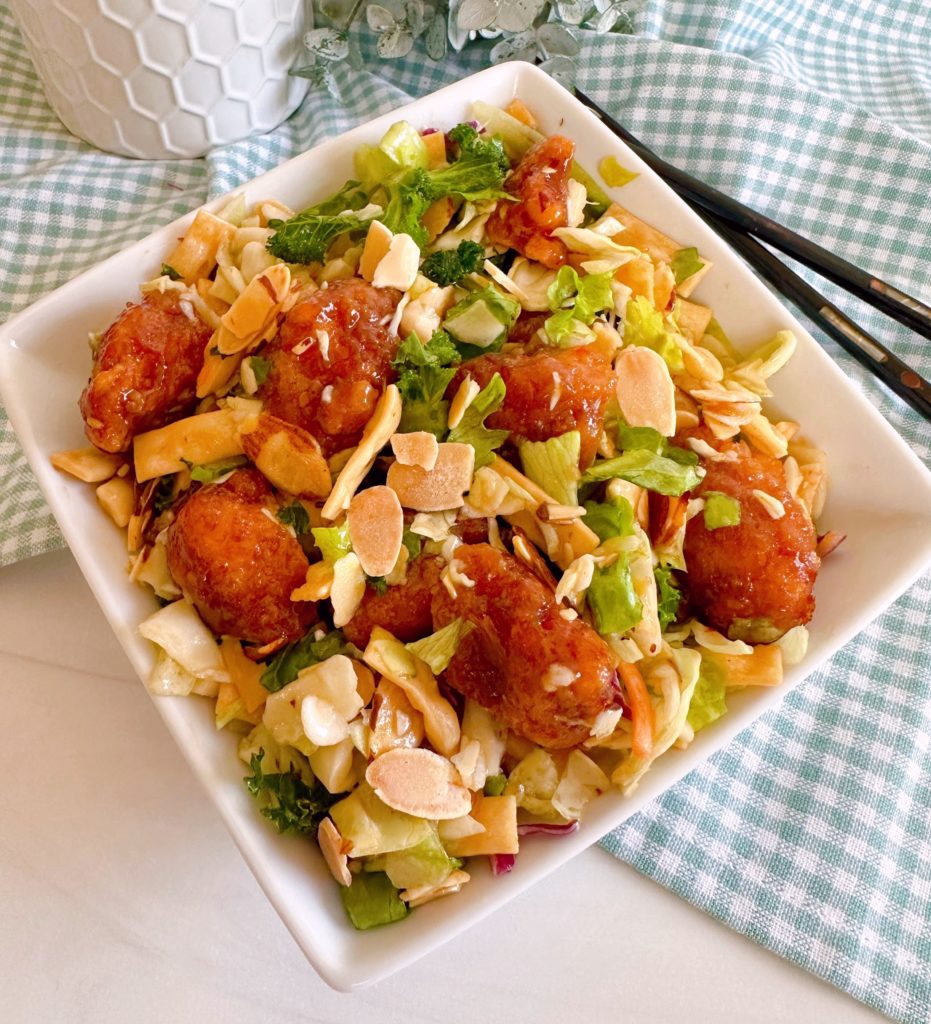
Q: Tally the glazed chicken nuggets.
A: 8